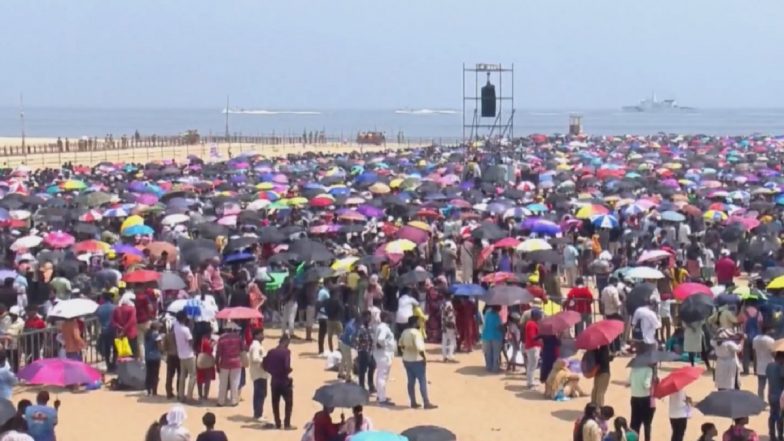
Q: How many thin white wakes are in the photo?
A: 2